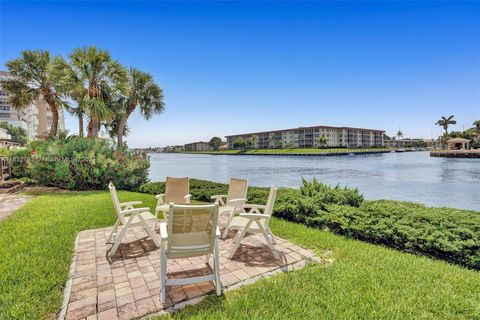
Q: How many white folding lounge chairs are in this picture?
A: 5